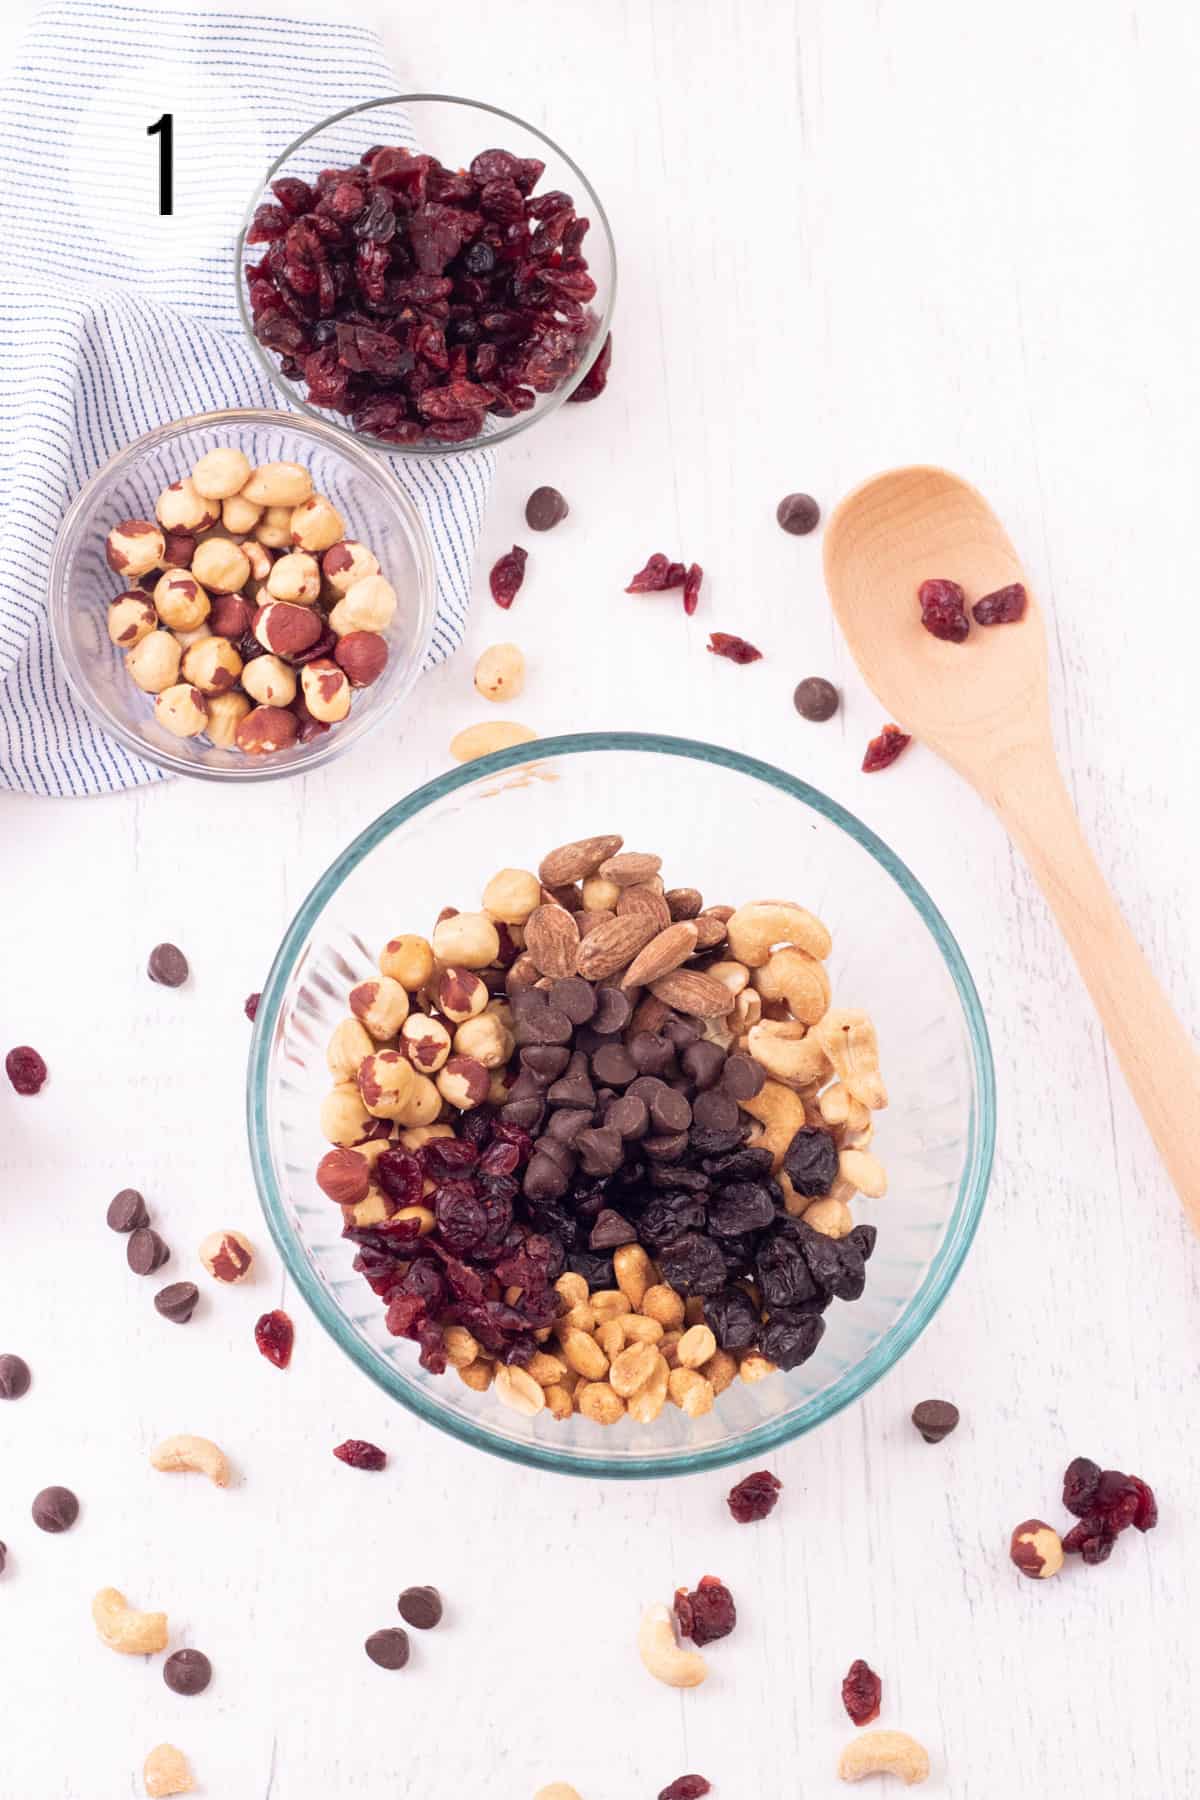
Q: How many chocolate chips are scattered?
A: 14